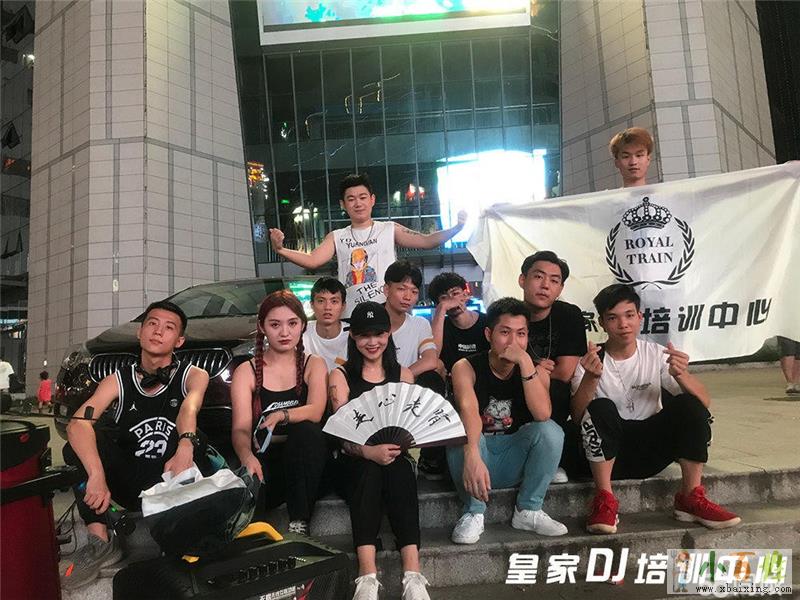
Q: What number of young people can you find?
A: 11